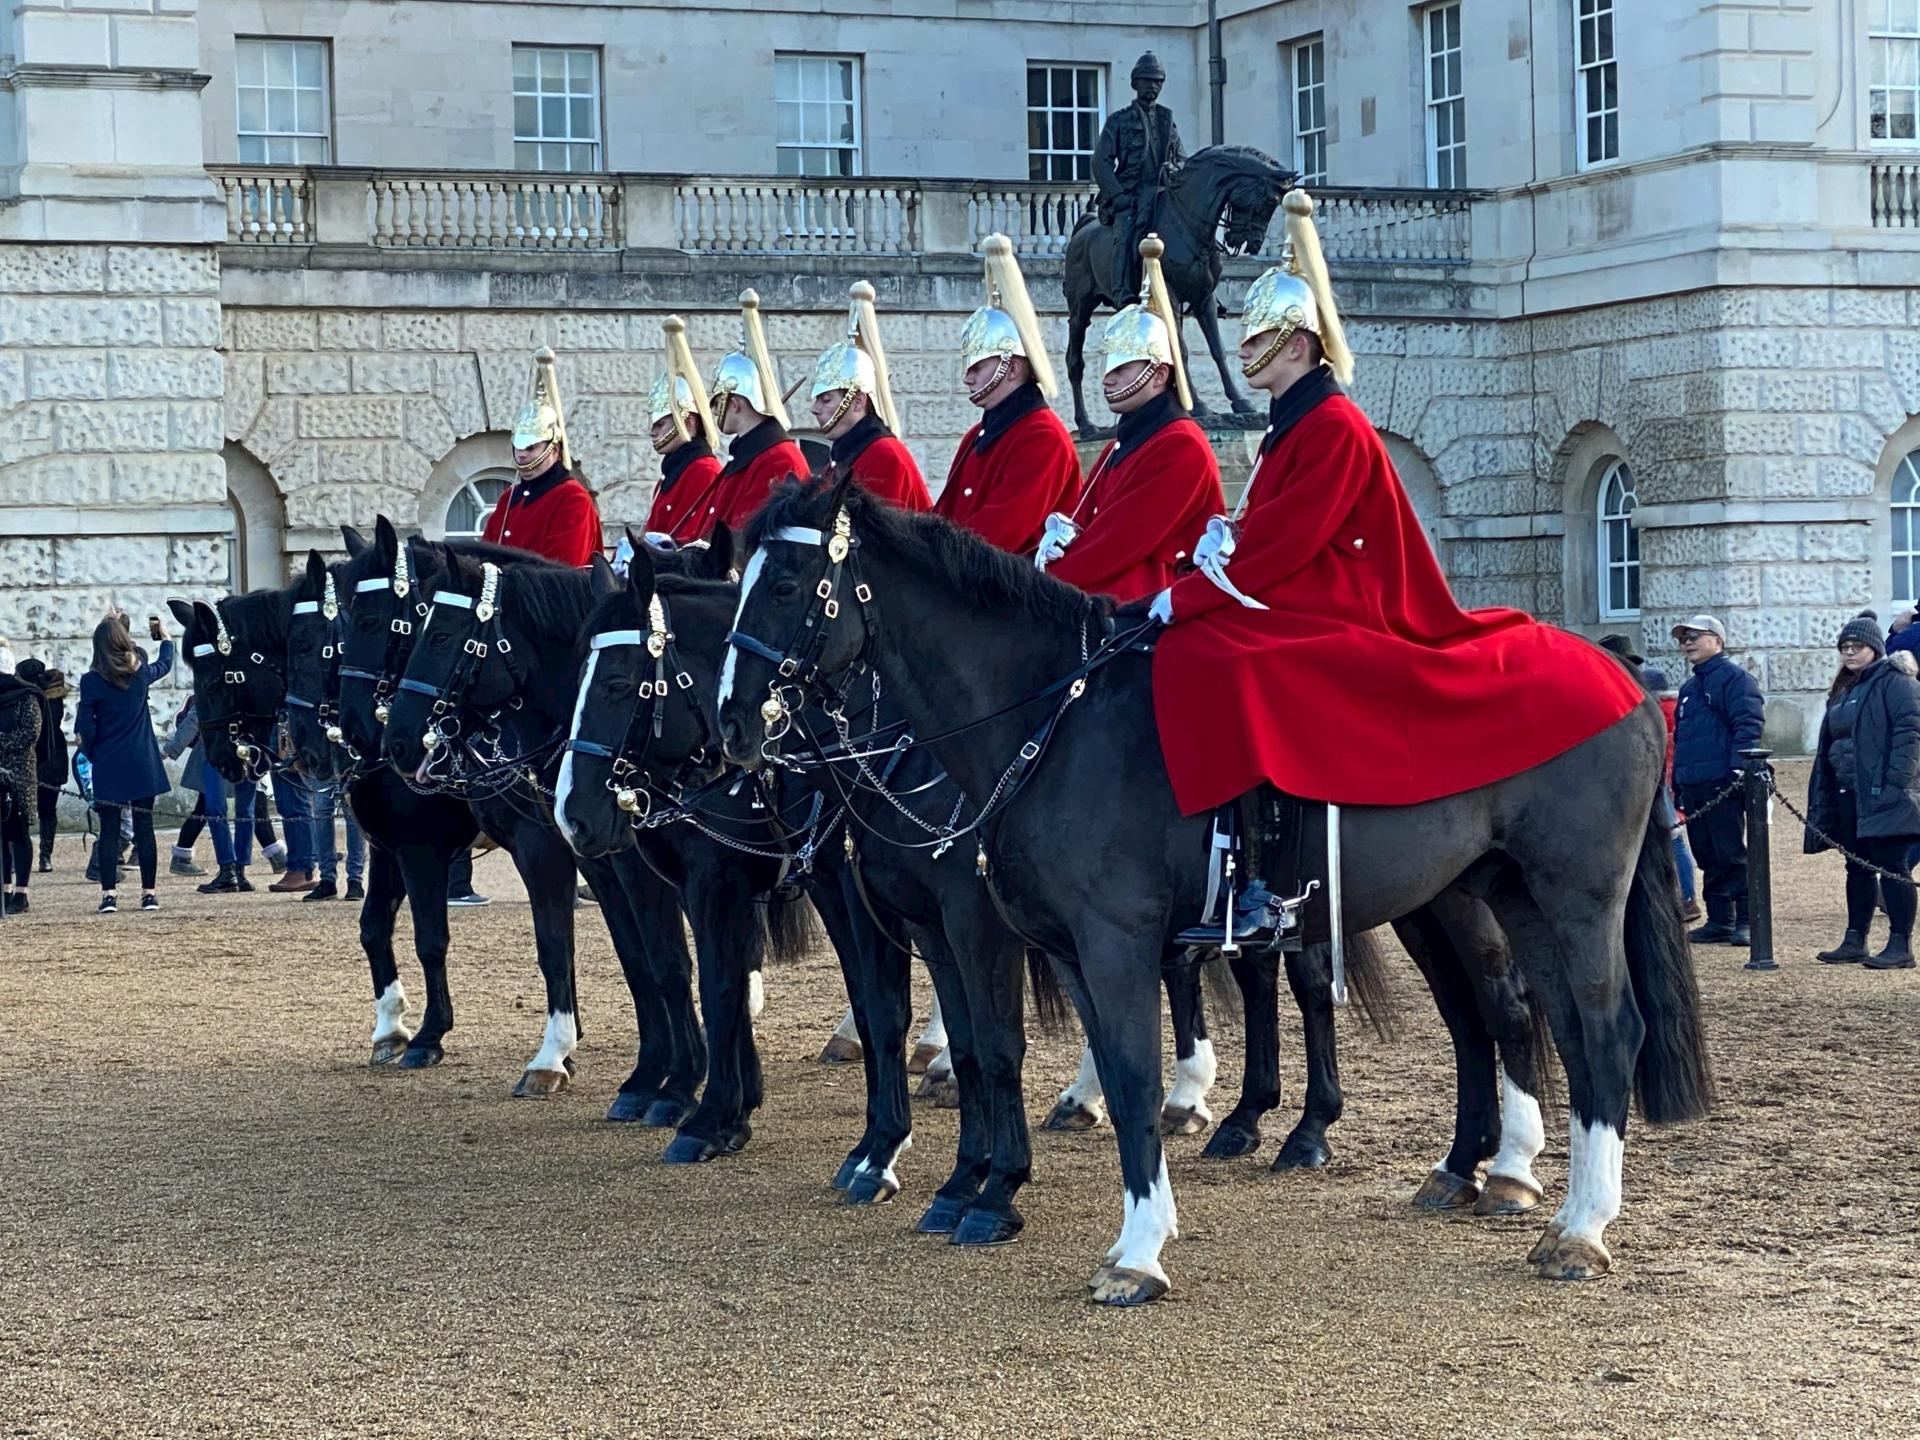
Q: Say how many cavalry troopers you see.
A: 7